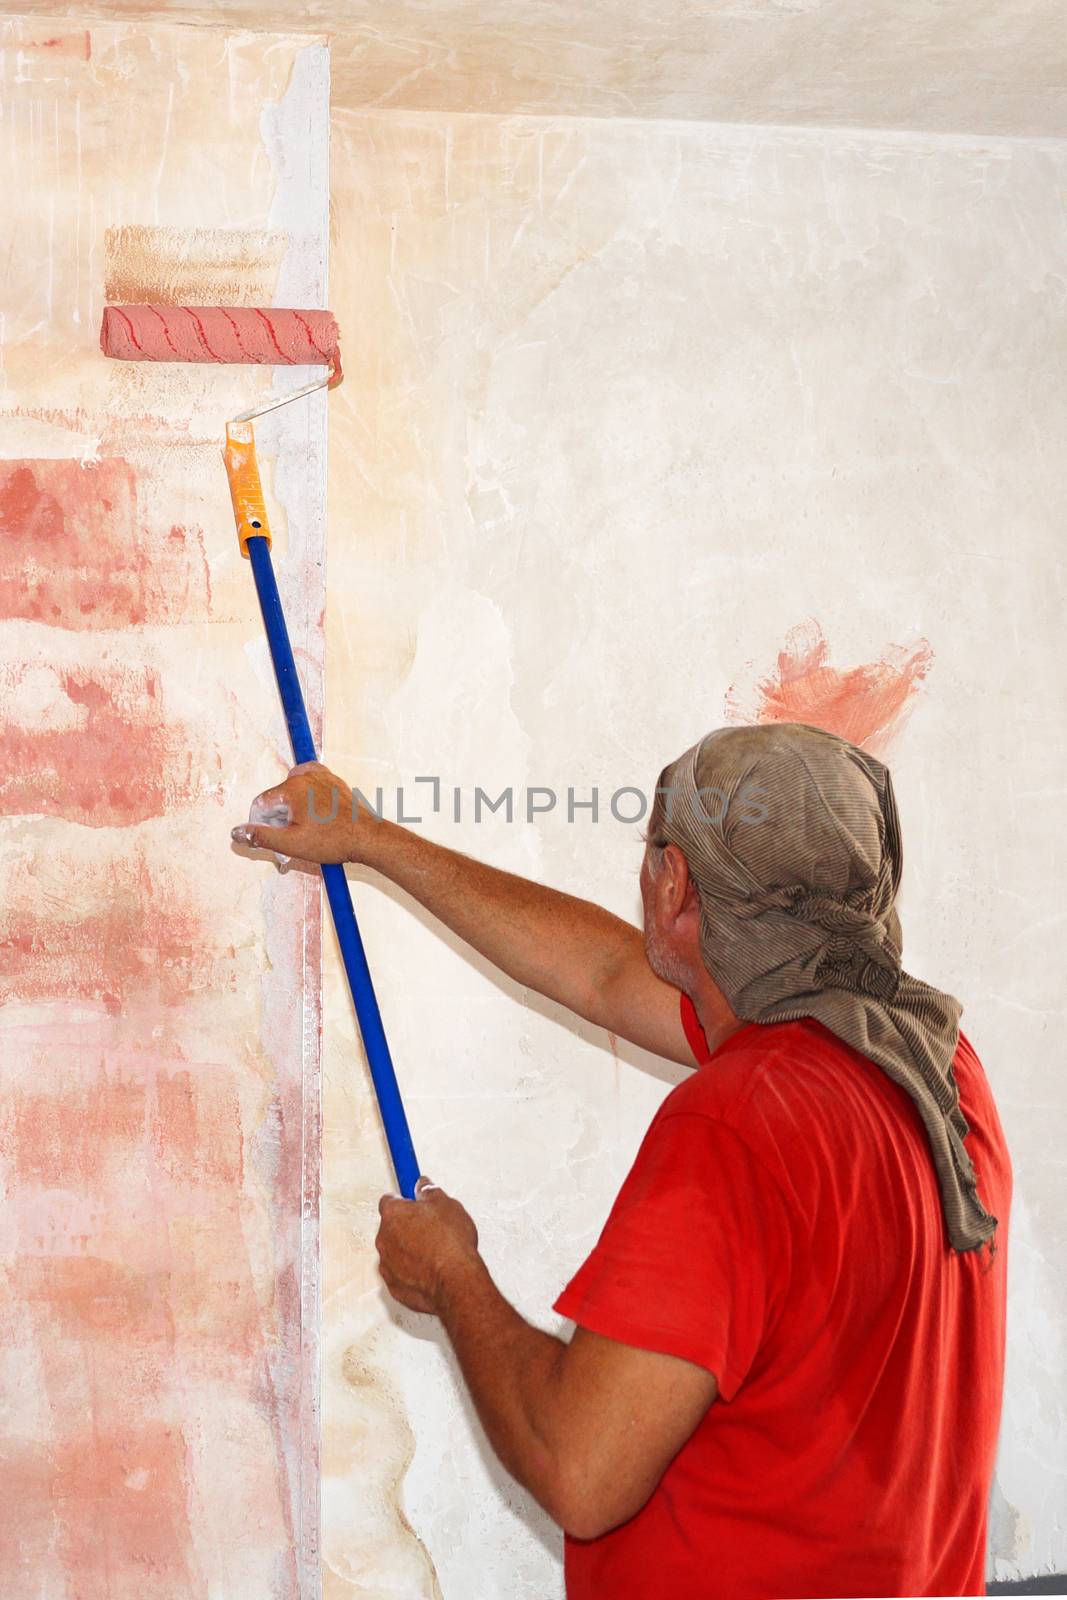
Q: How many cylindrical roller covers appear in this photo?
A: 1